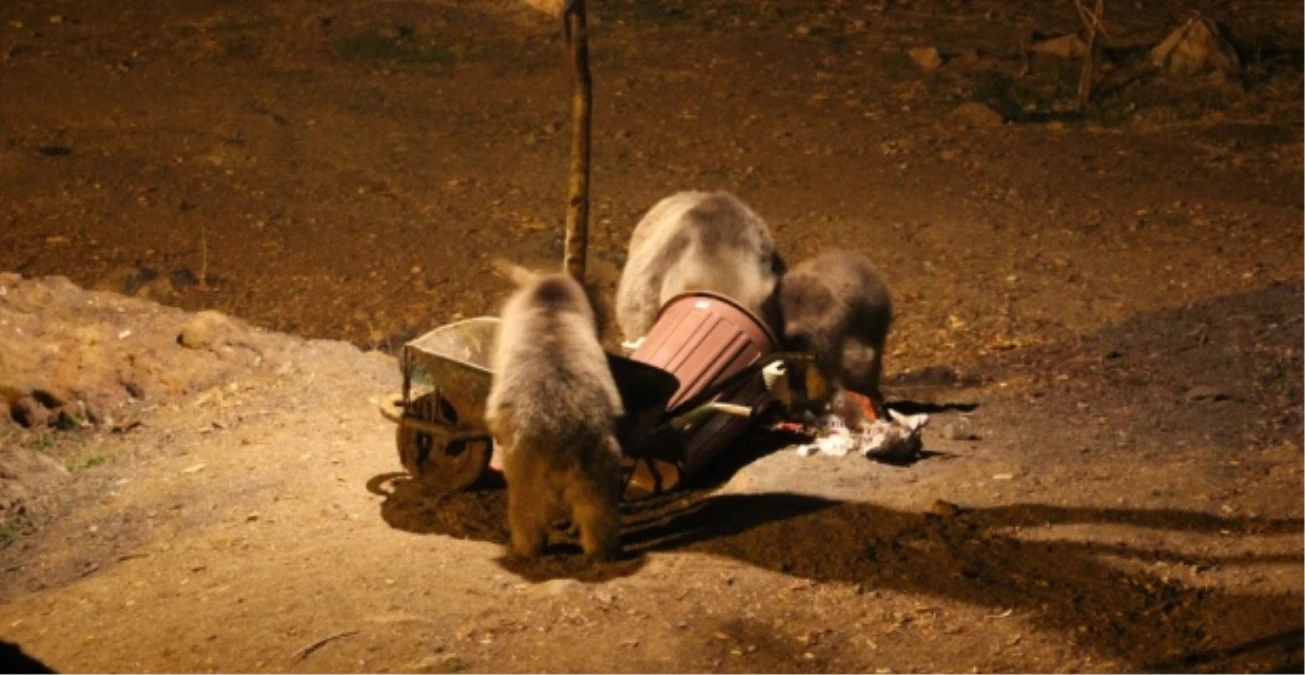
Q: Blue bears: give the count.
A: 0